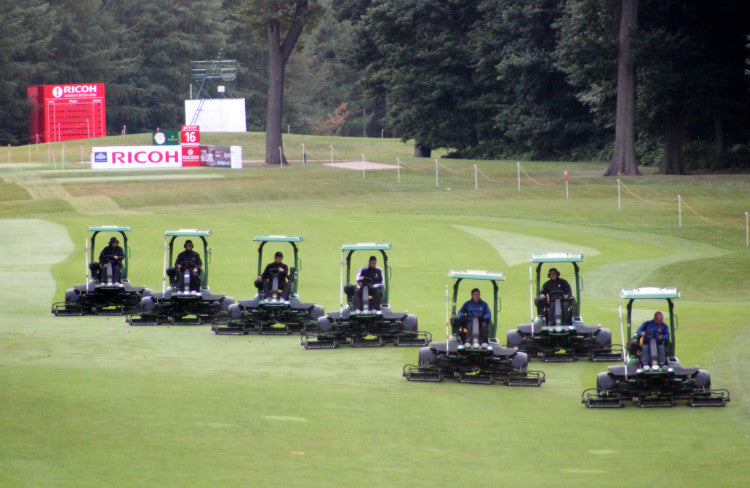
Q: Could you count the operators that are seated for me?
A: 7